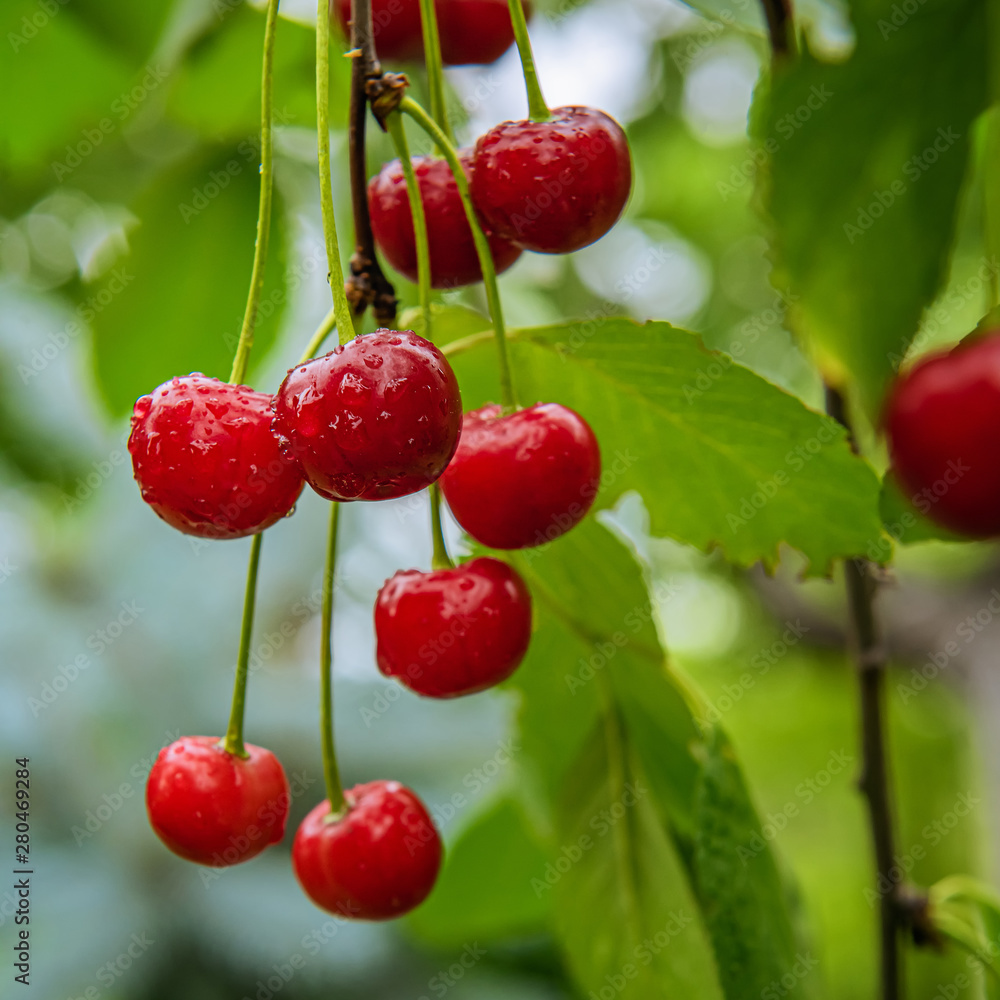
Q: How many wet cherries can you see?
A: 8